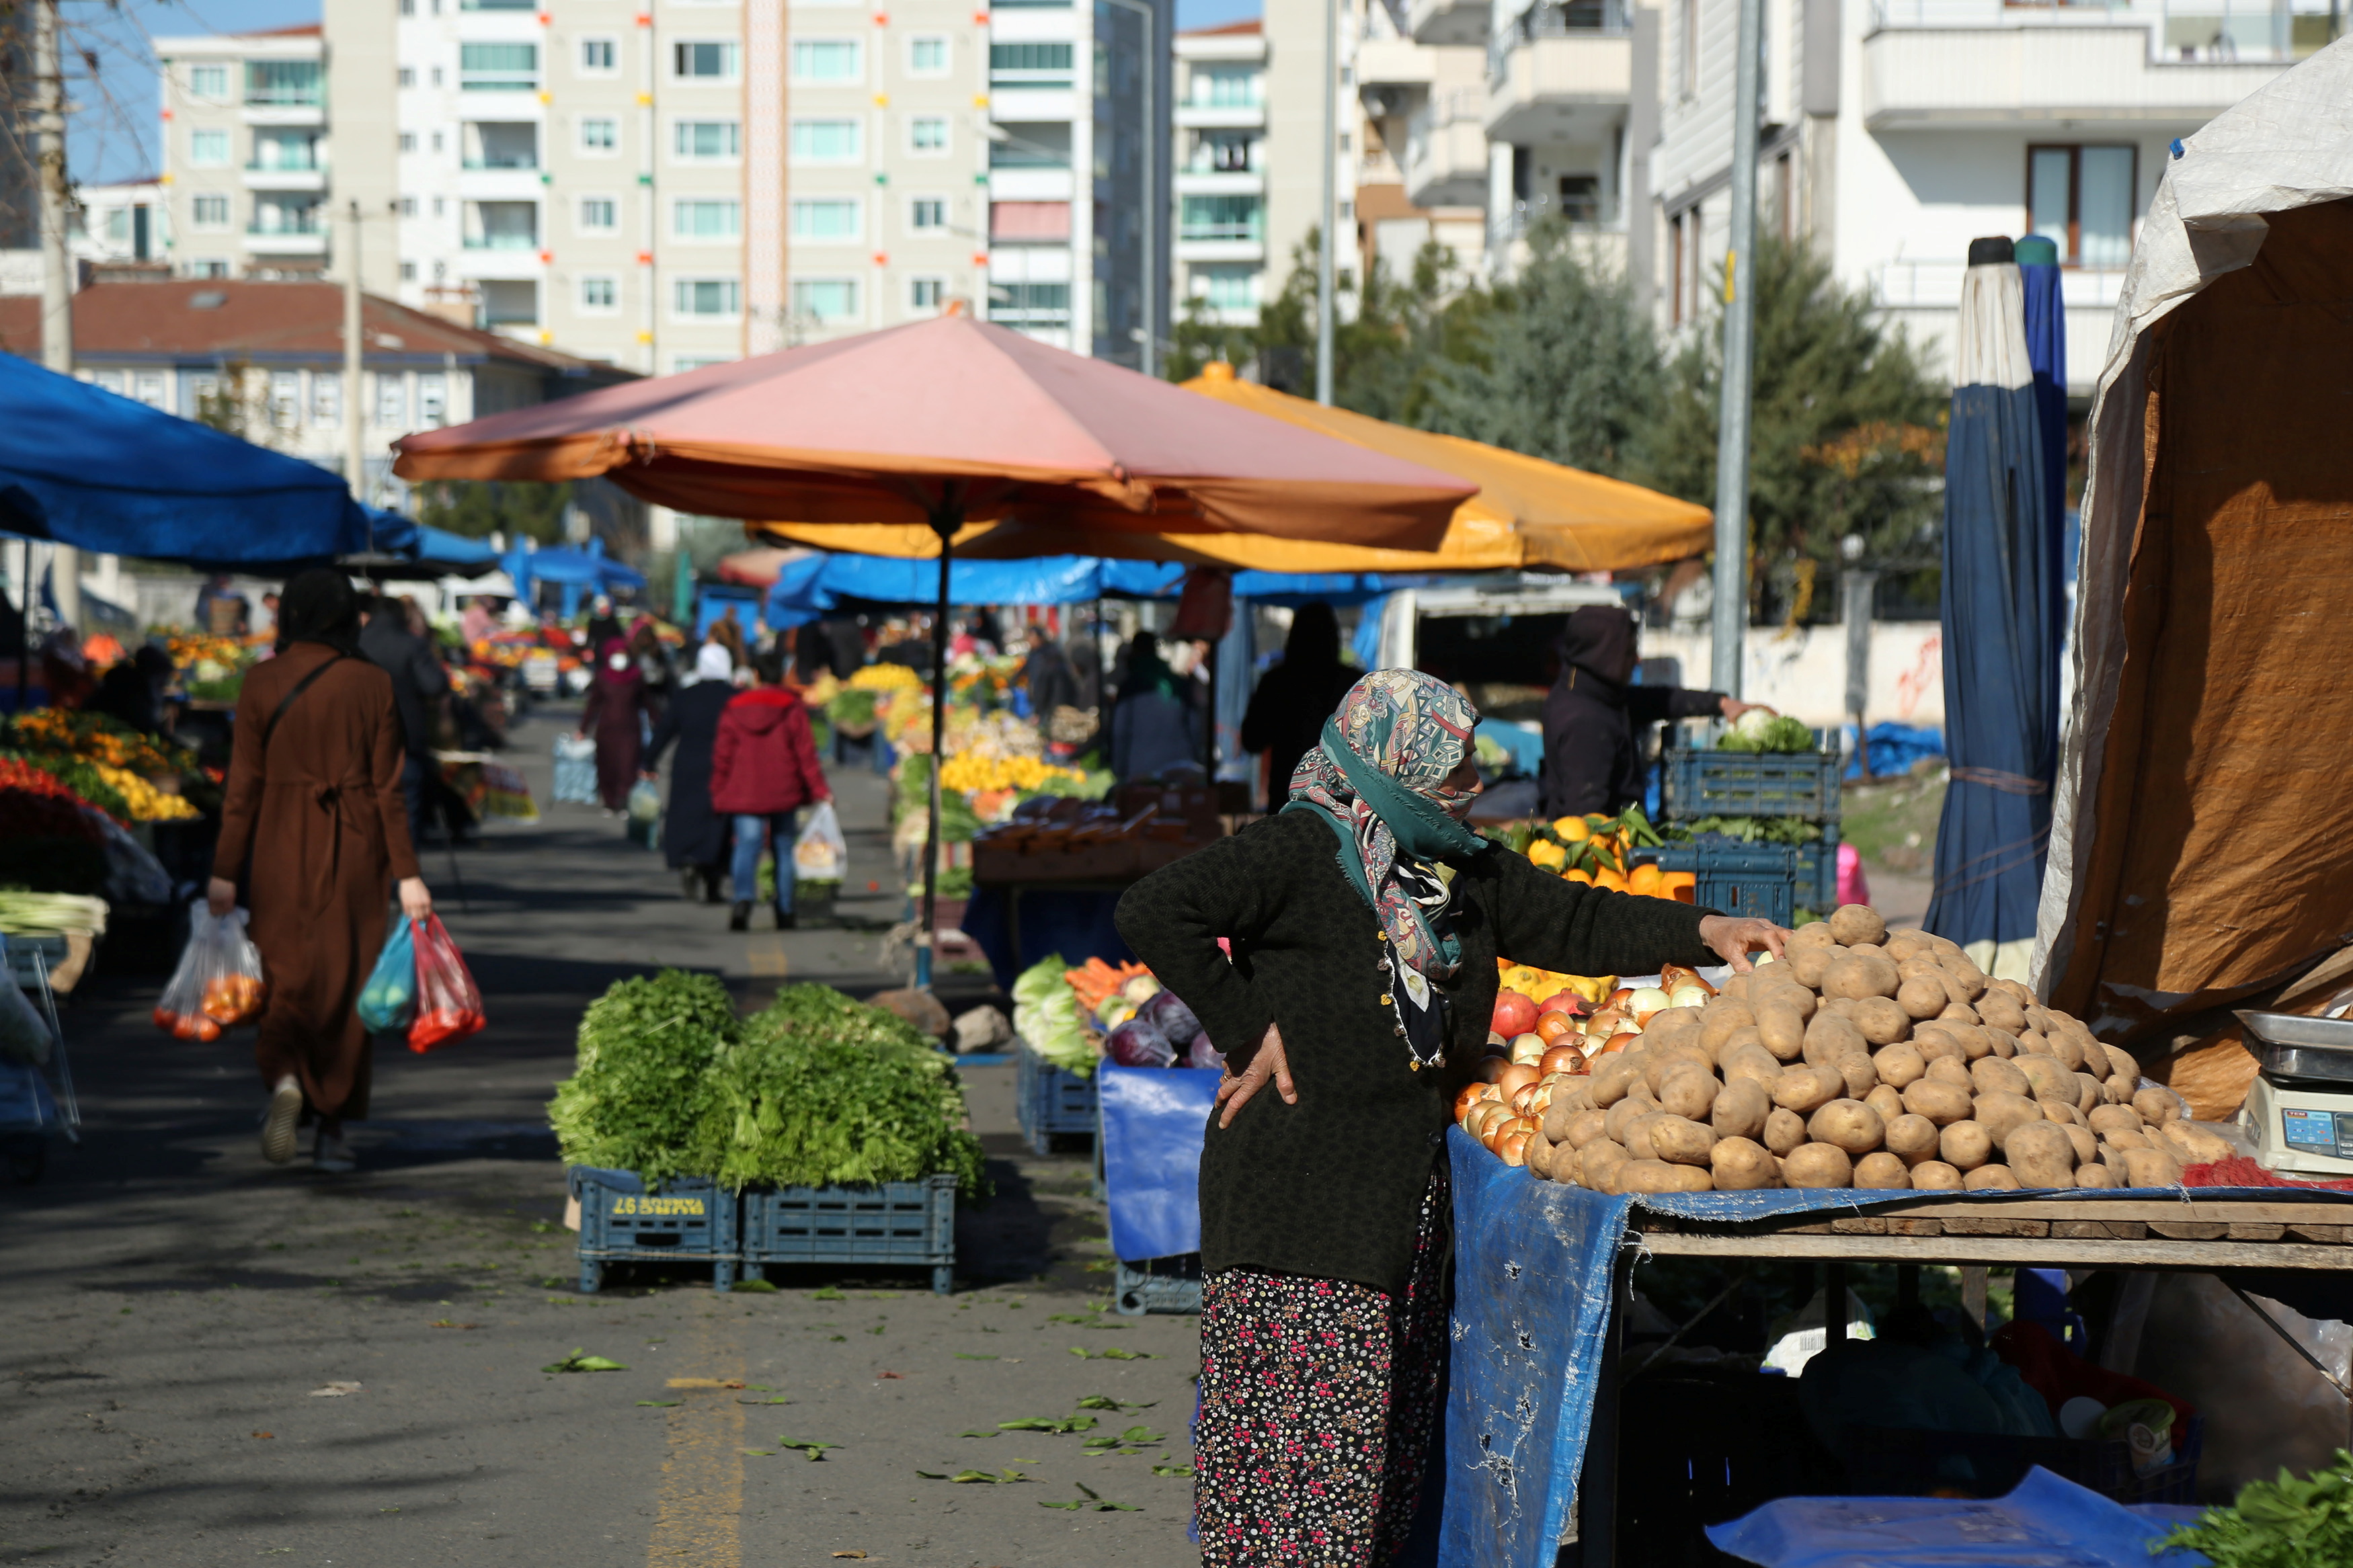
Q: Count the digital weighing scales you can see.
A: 1